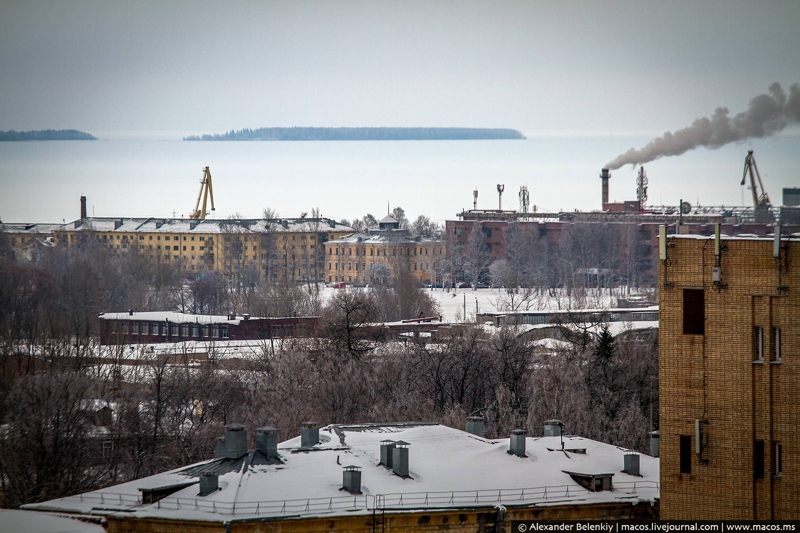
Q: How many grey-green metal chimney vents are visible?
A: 13